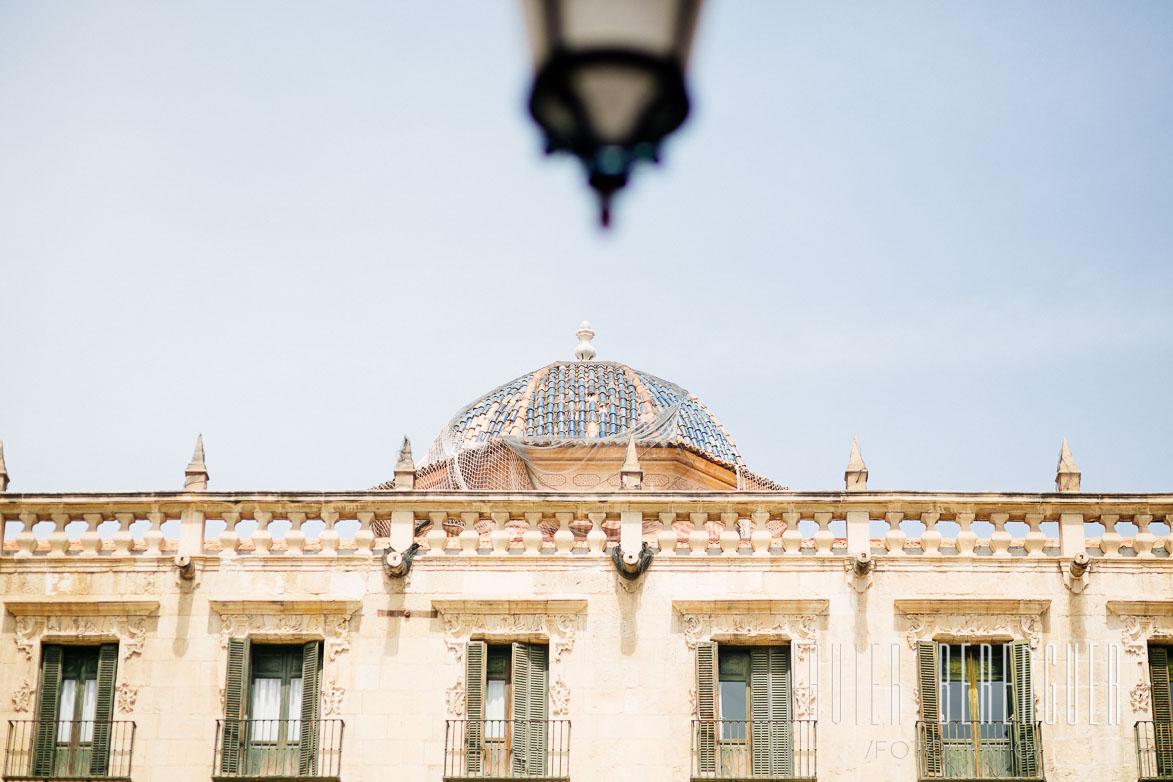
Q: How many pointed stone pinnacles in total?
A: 6